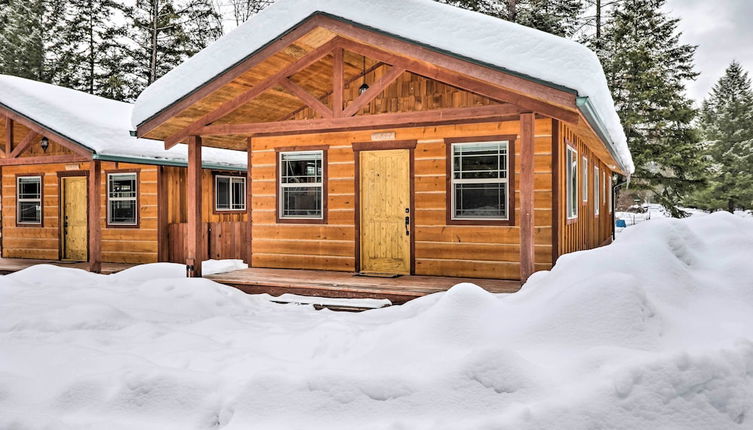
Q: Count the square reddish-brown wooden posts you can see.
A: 3